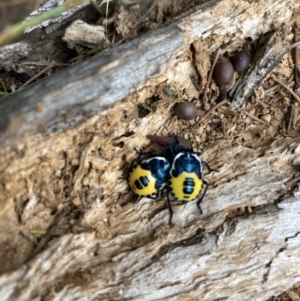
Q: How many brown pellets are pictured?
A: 3